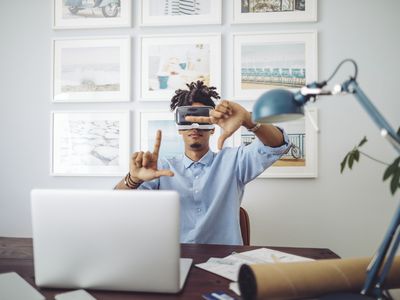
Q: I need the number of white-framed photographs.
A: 9